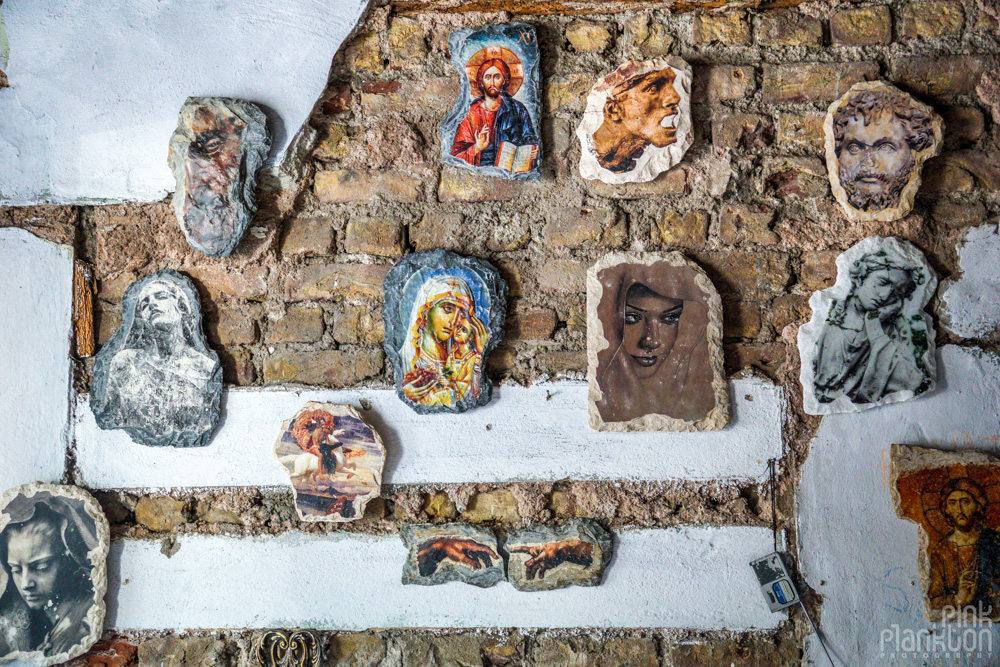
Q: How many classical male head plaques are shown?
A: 2